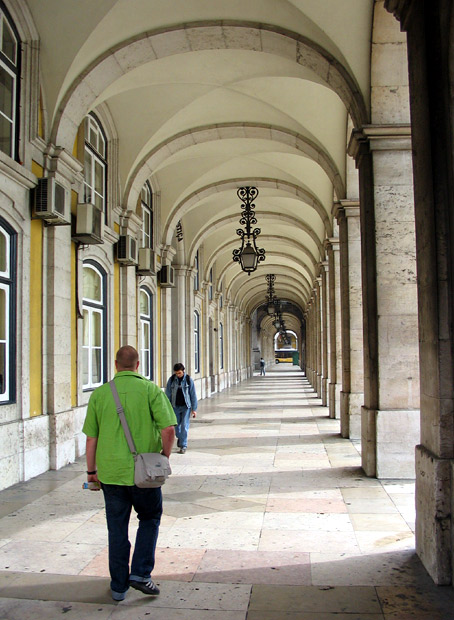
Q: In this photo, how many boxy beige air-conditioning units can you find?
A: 5